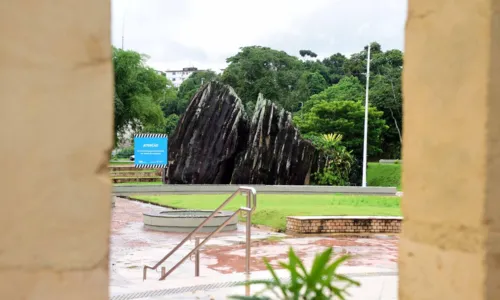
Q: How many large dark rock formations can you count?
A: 2